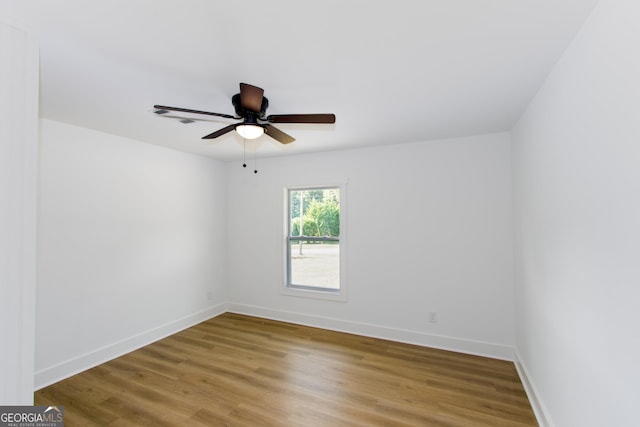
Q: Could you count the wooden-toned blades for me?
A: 5